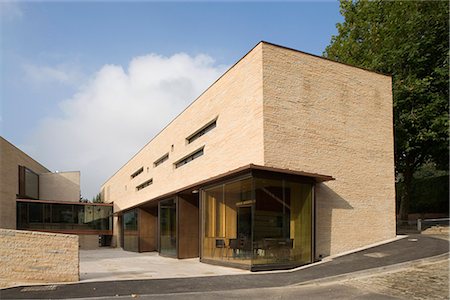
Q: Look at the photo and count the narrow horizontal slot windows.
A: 5